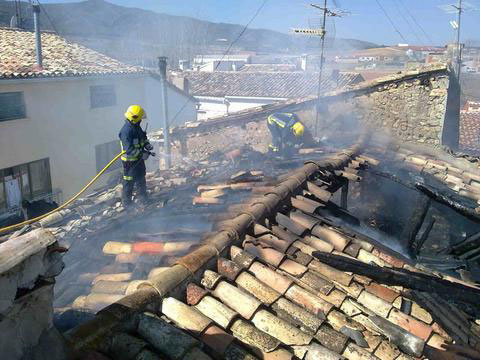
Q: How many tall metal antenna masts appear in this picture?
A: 2